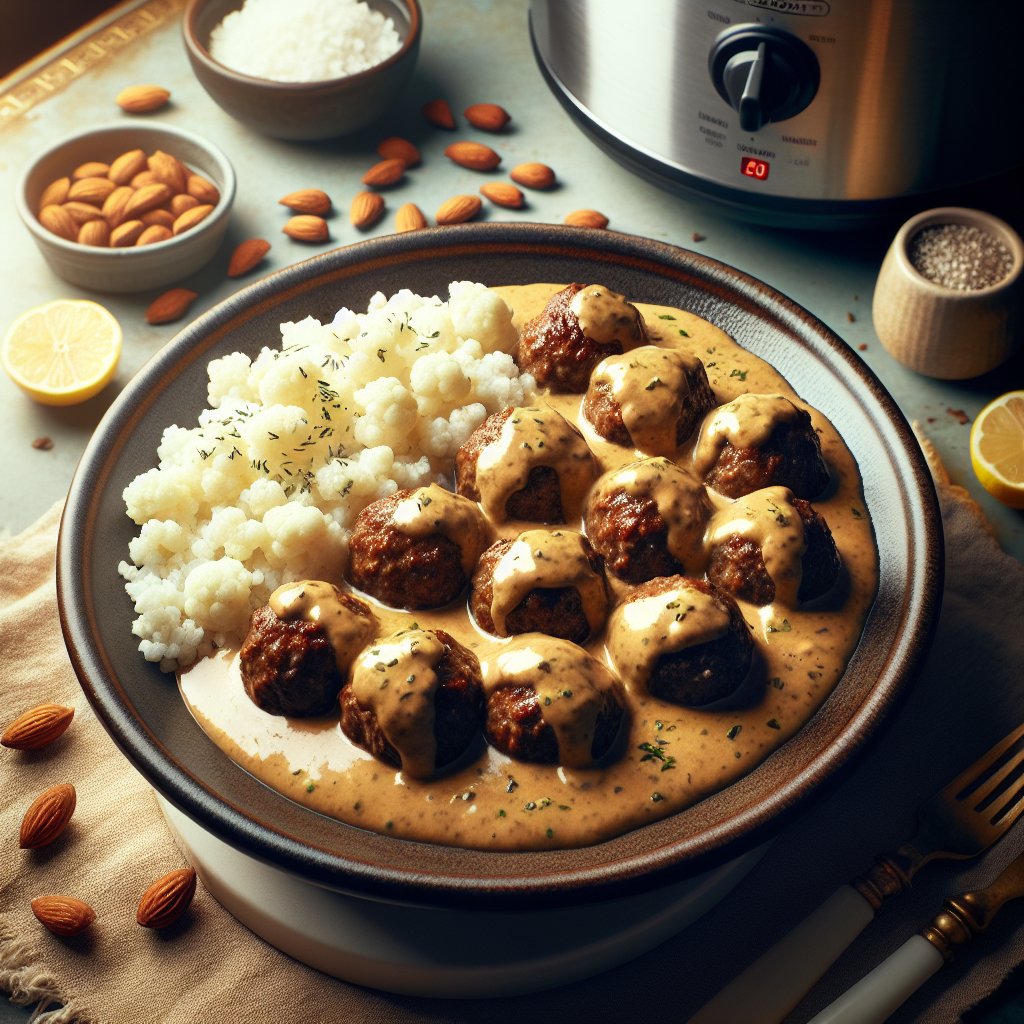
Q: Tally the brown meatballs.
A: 12